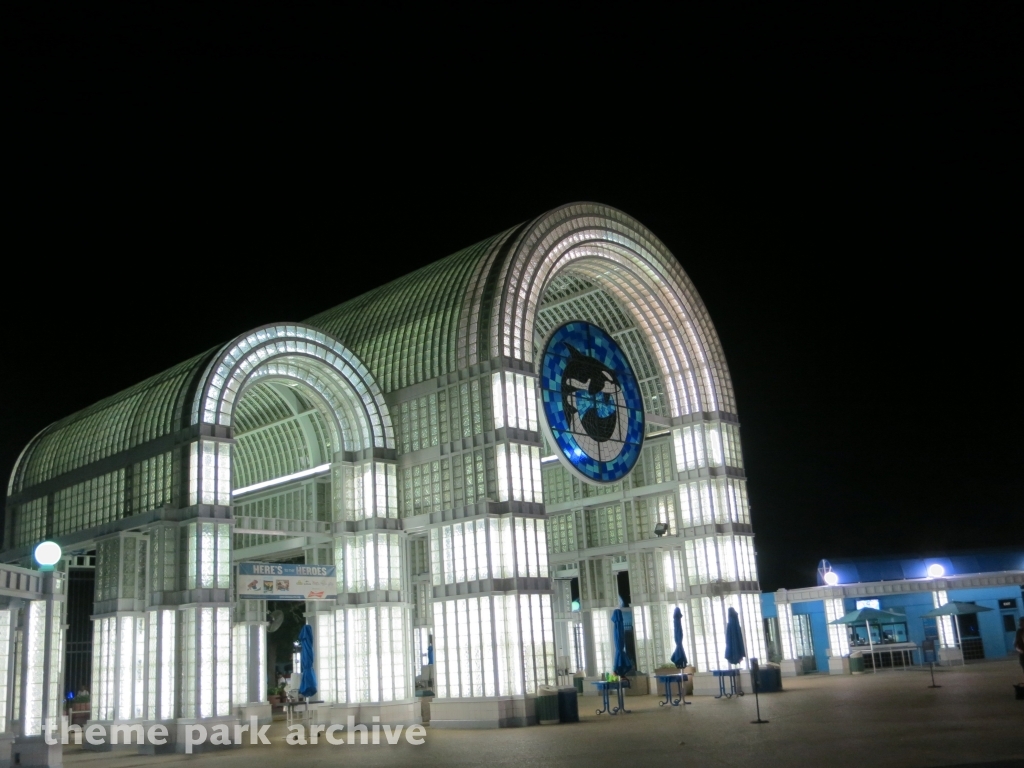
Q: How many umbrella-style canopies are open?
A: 2